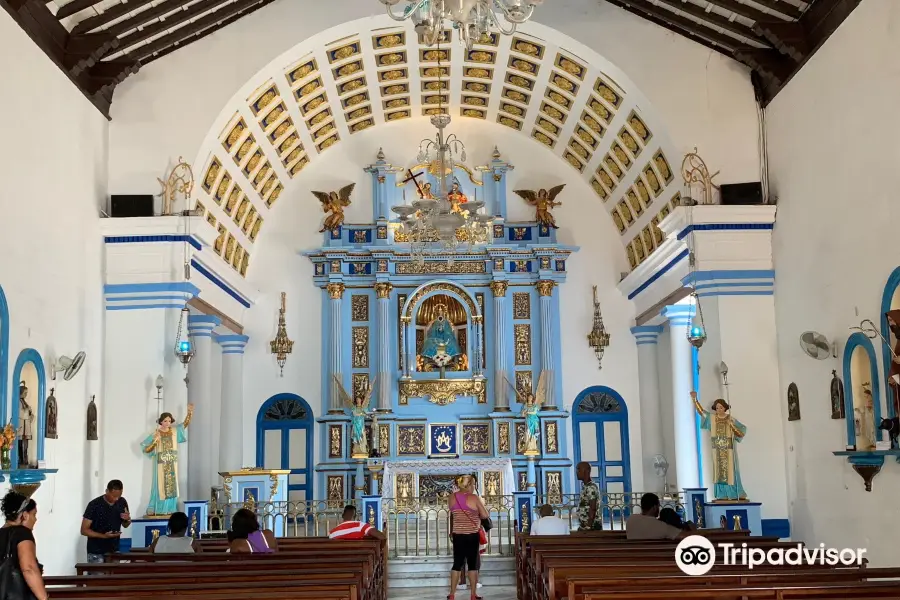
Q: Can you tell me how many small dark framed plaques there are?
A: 4